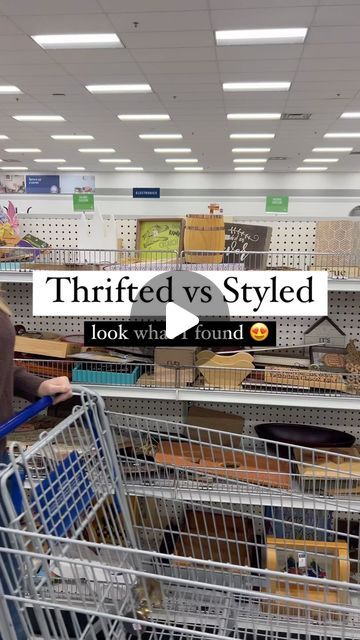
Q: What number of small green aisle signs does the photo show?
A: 2